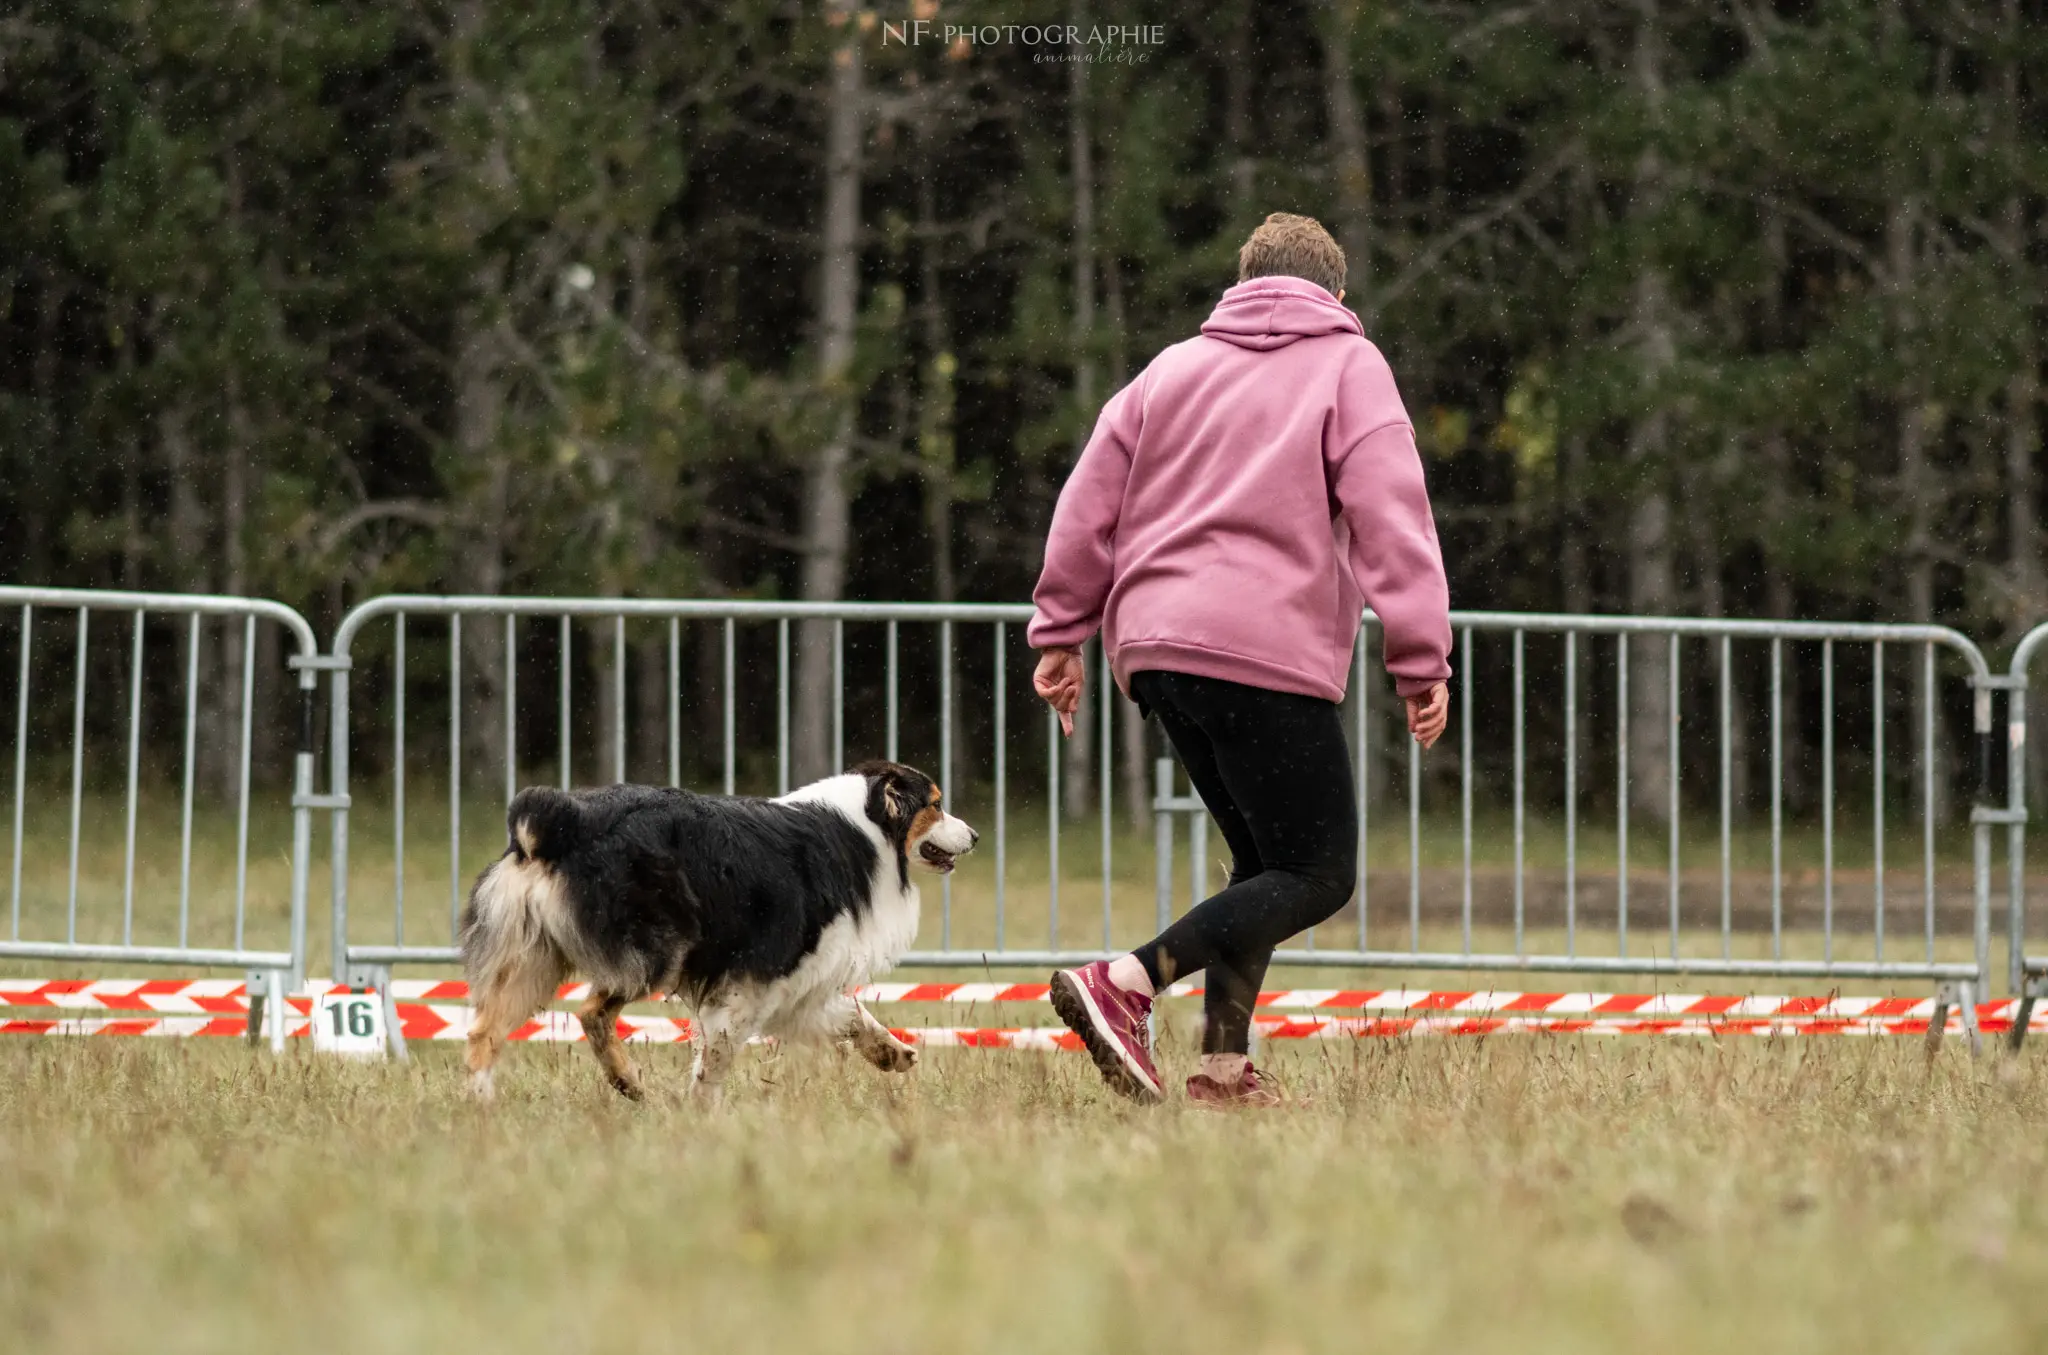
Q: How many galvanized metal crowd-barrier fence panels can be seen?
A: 4